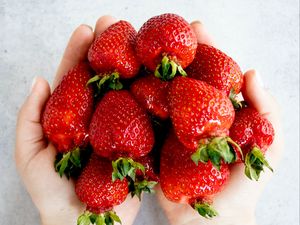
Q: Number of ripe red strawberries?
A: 11